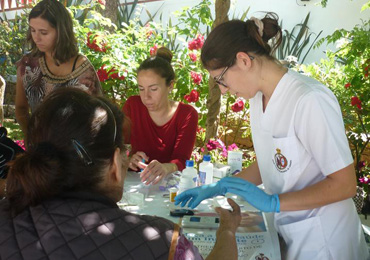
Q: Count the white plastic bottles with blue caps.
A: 2